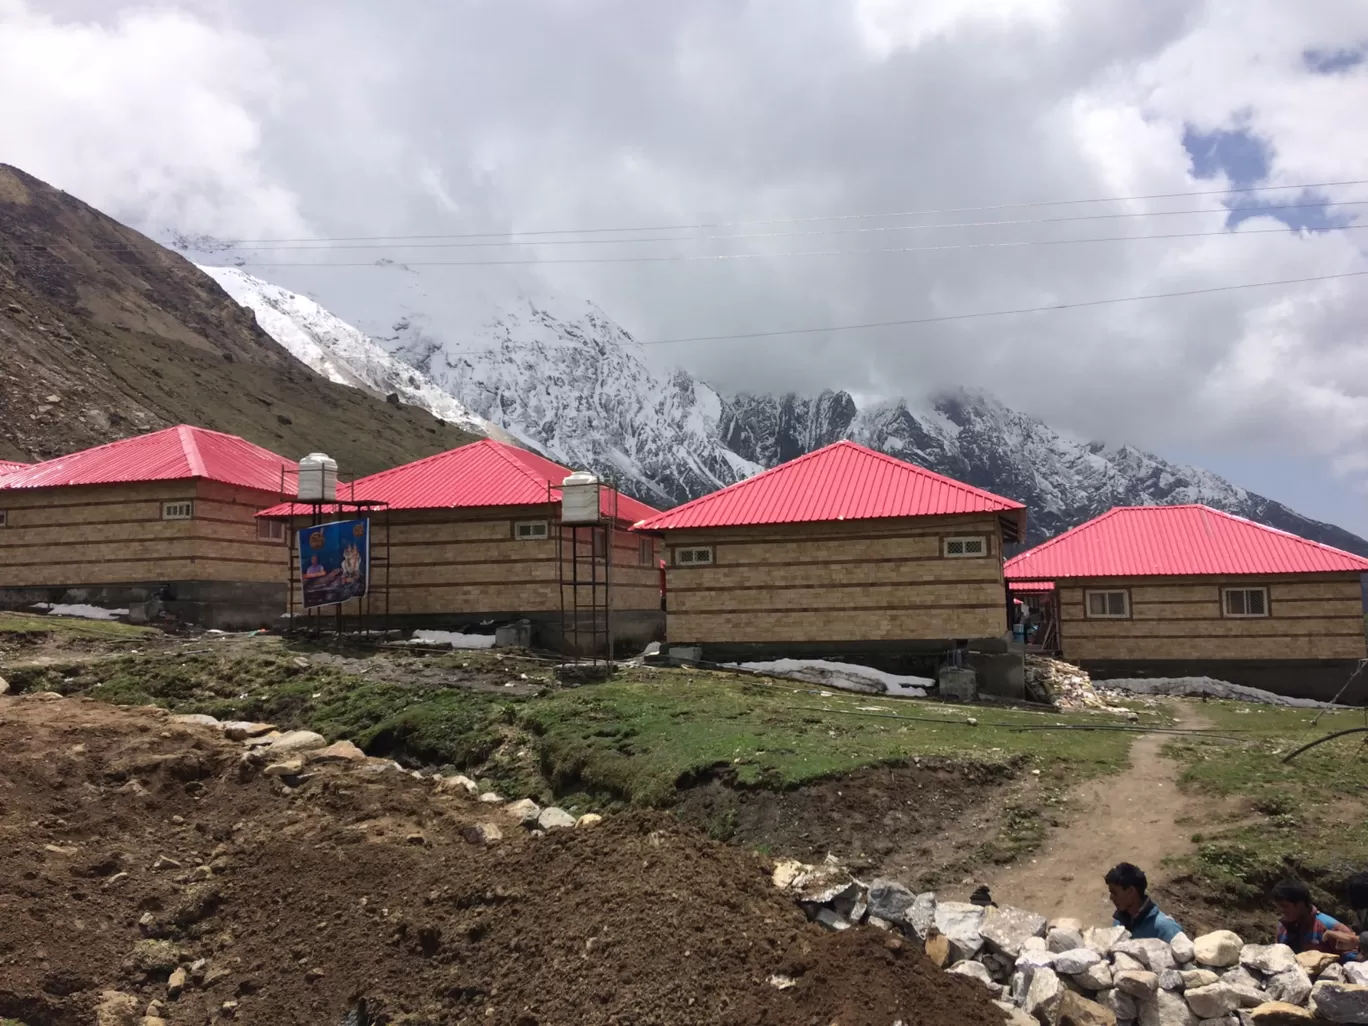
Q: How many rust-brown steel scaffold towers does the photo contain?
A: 2